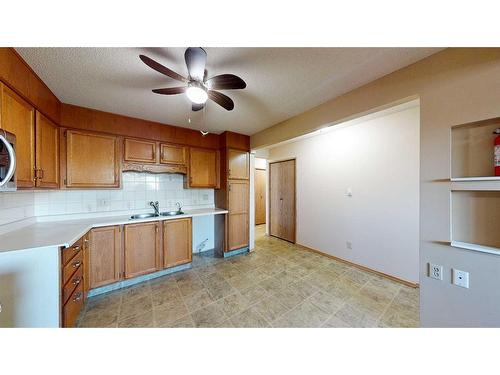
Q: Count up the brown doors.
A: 2